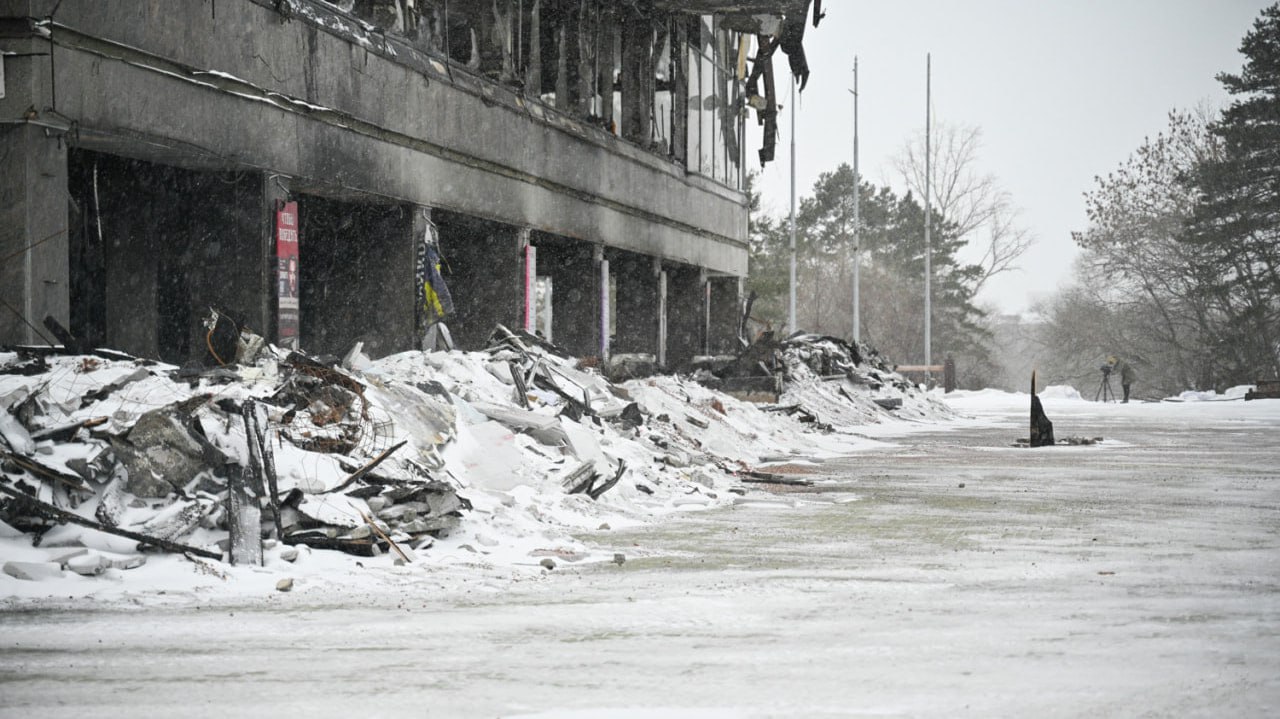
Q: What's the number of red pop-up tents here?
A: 0